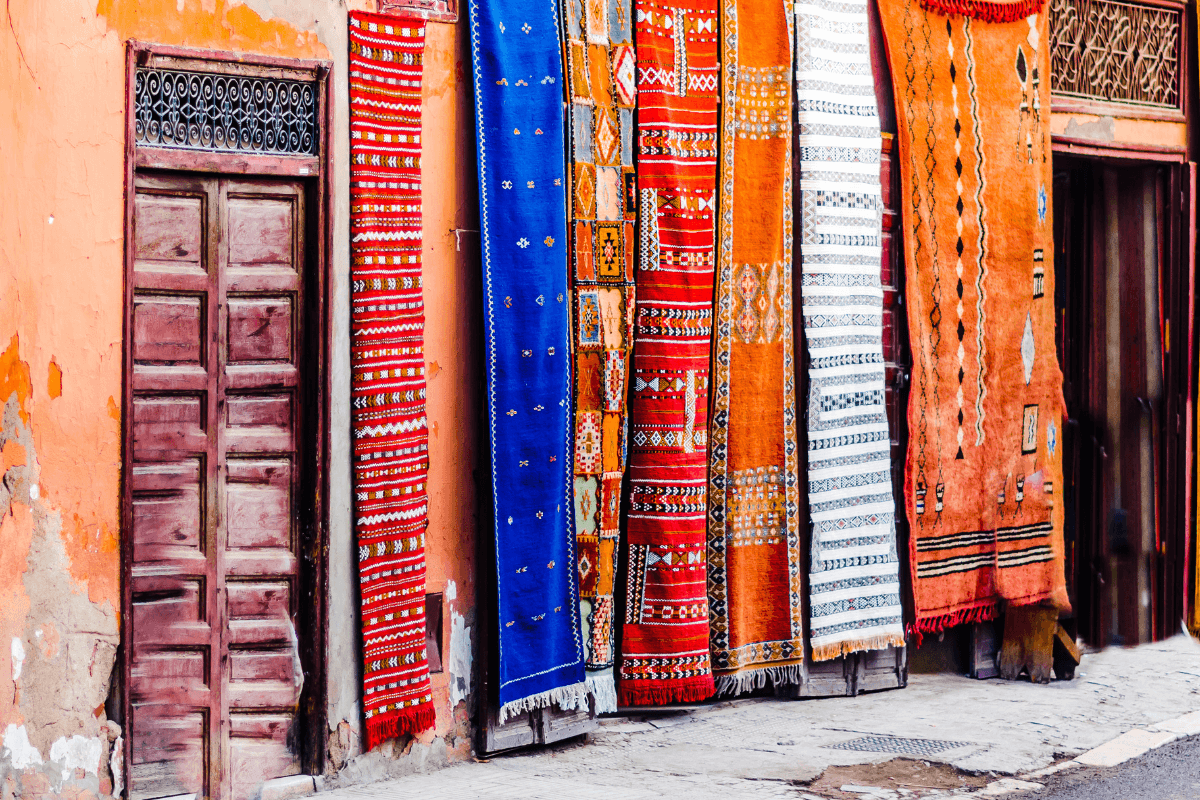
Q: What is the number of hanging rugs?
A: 7